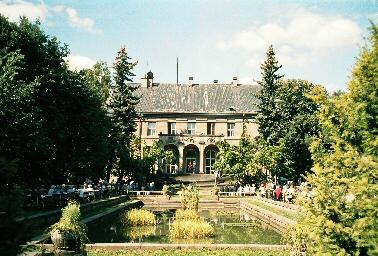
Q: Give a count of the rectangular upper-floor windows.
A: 5